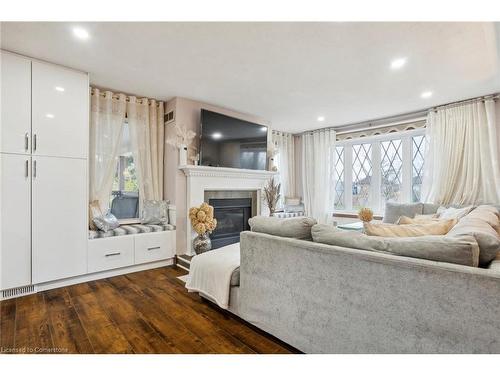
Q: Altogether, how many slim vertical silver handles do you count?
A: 4